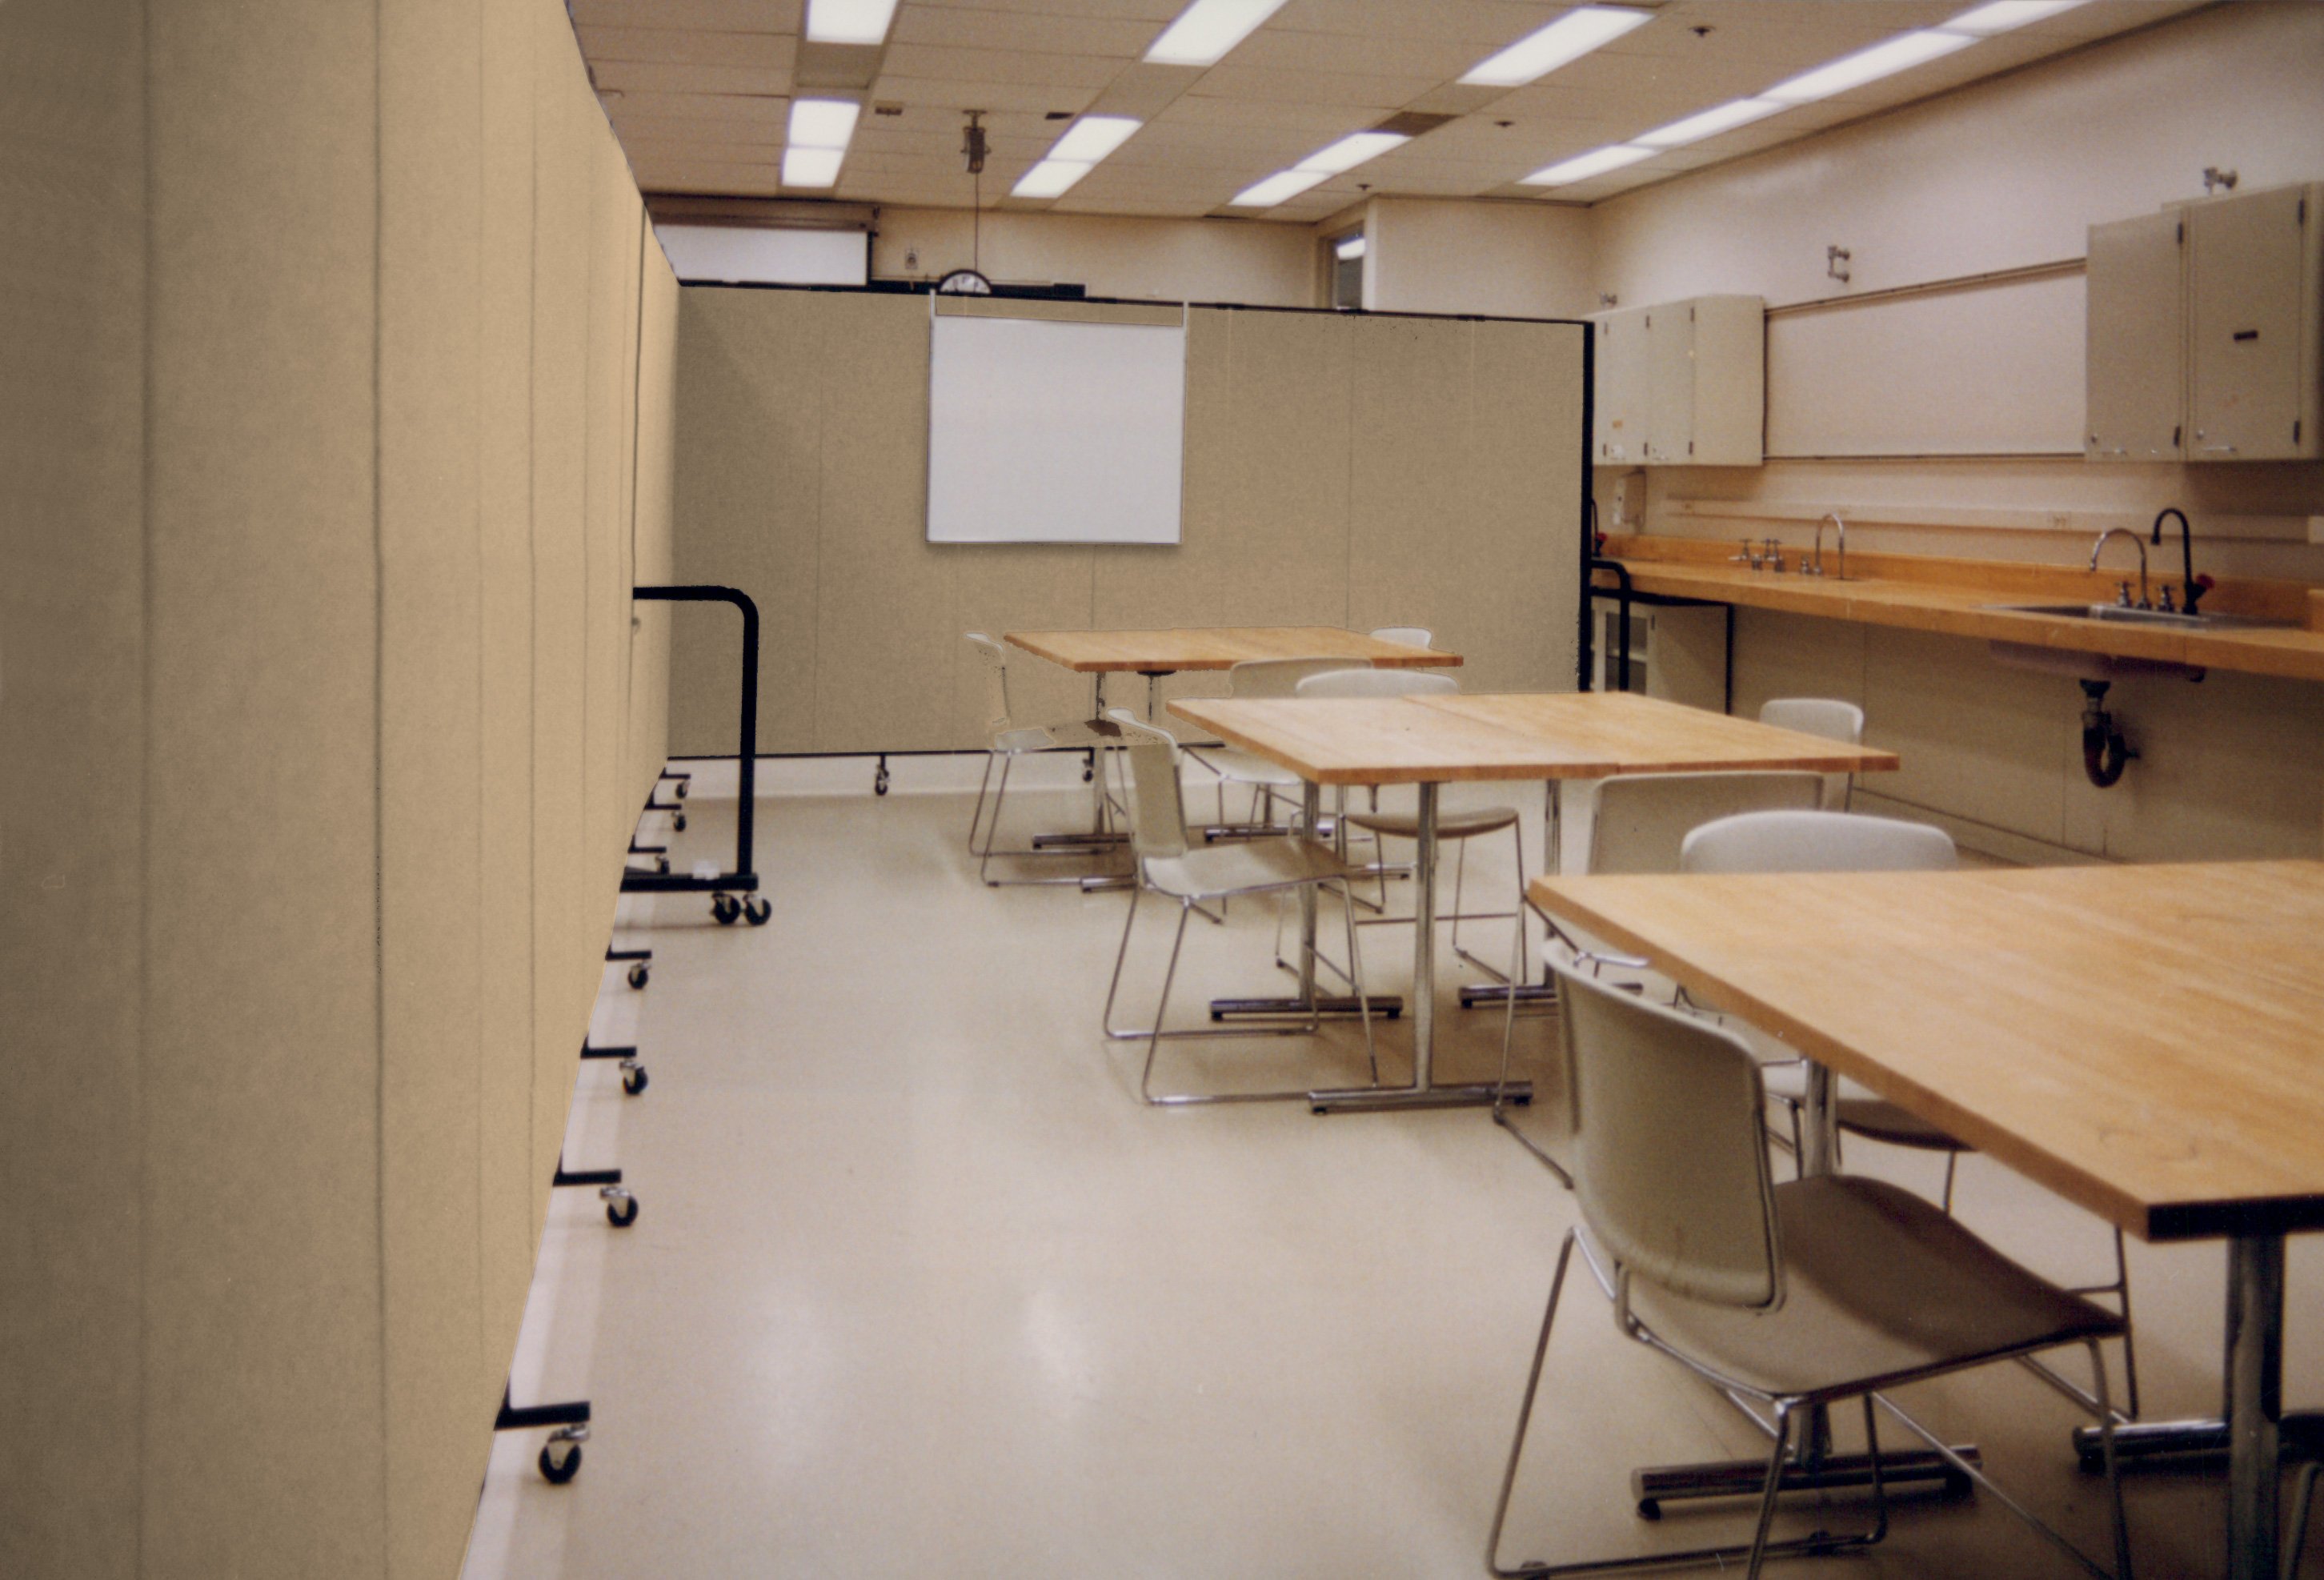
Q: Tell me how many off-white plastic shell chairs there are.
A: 9